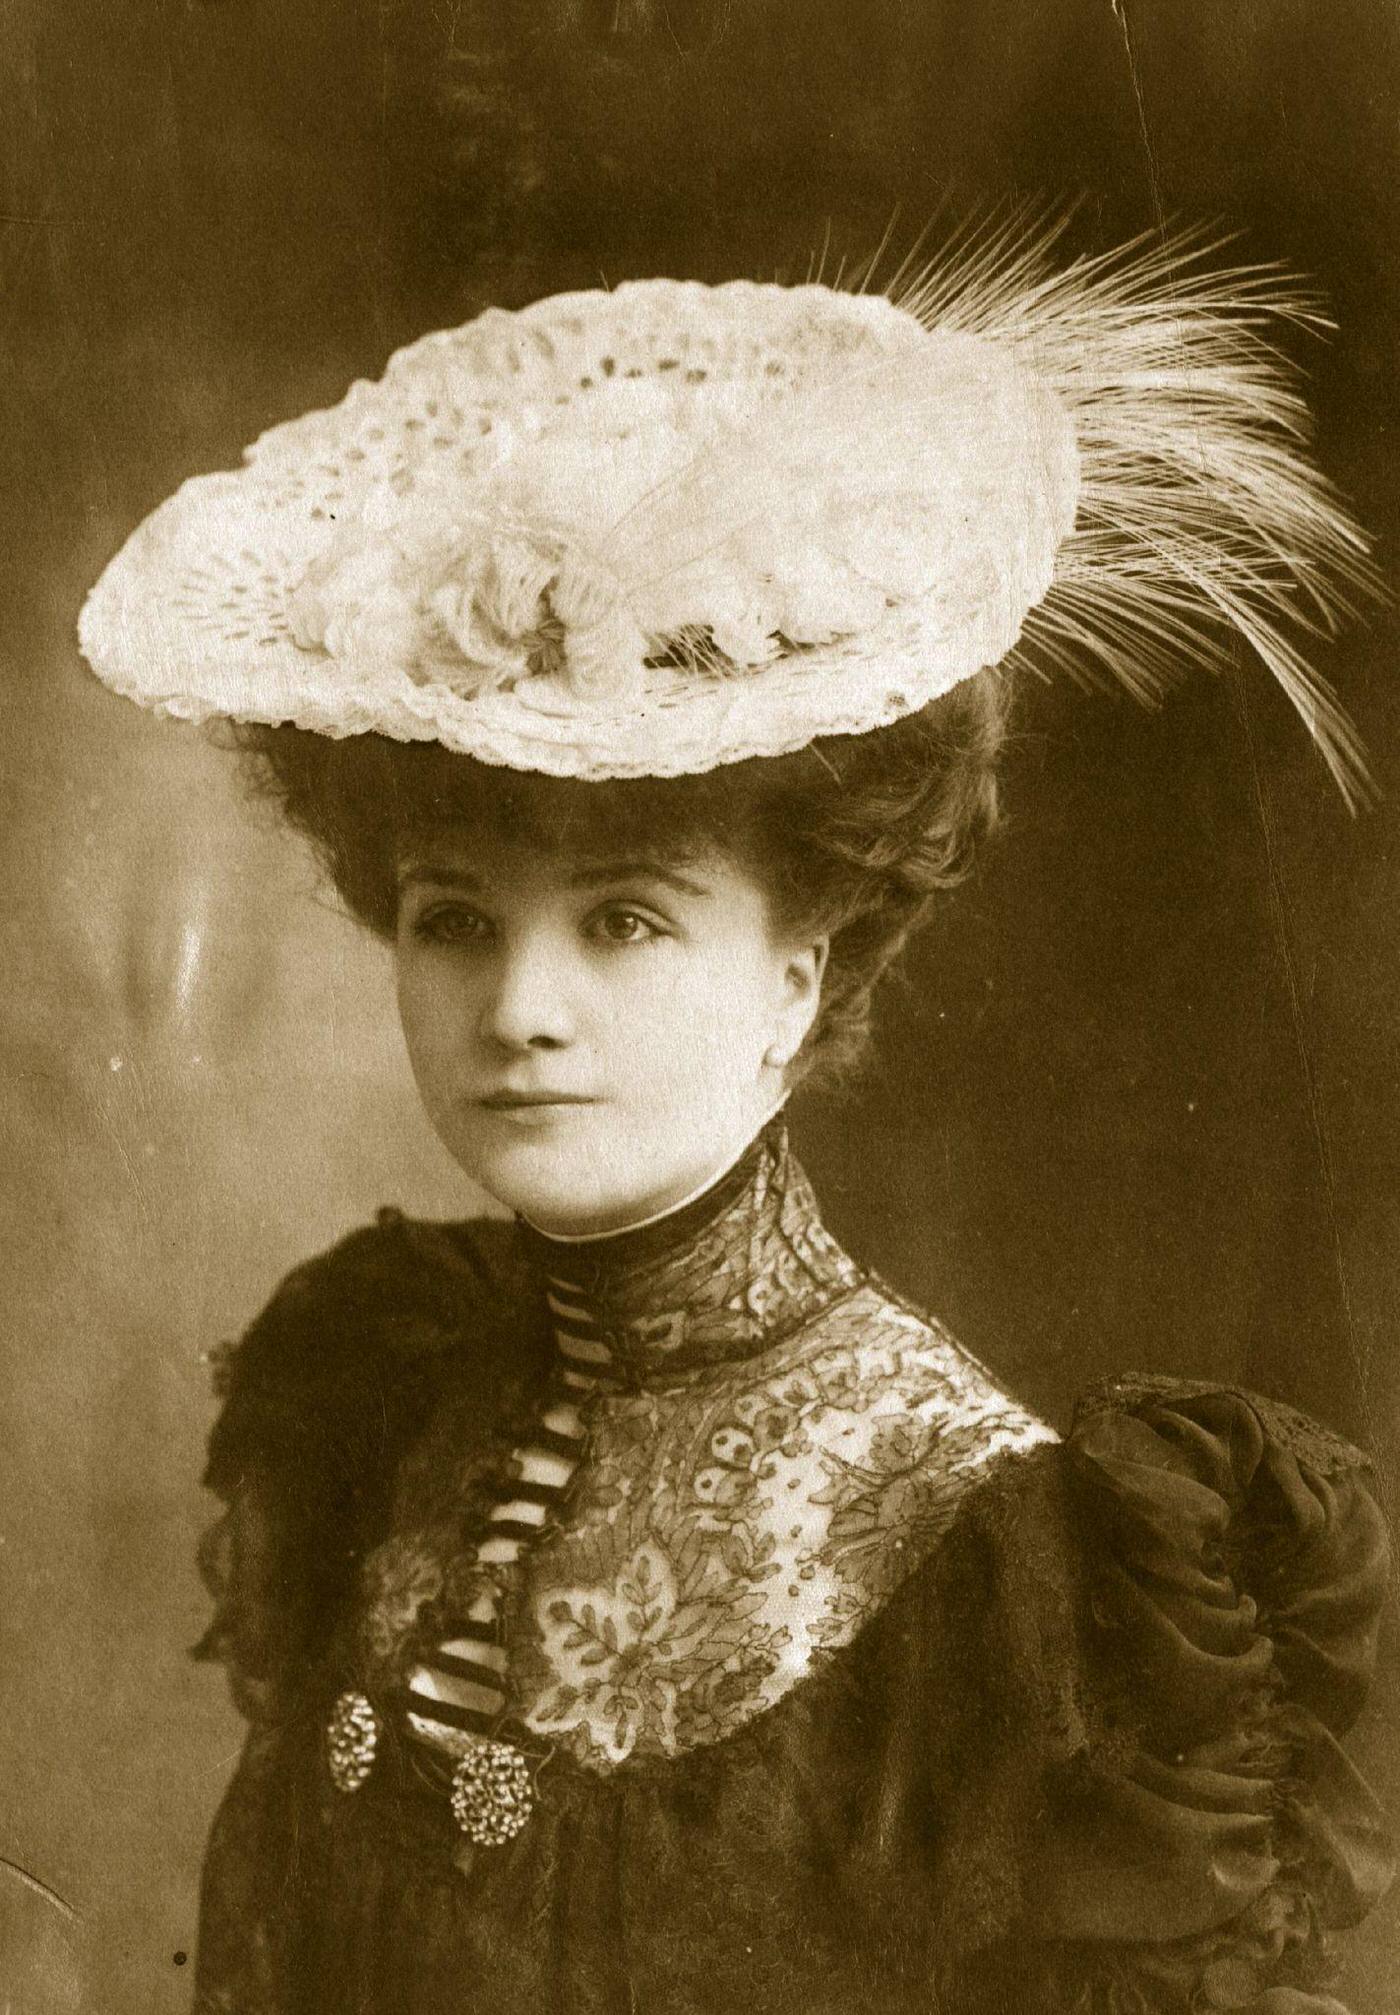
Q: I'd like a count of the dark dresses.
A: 1